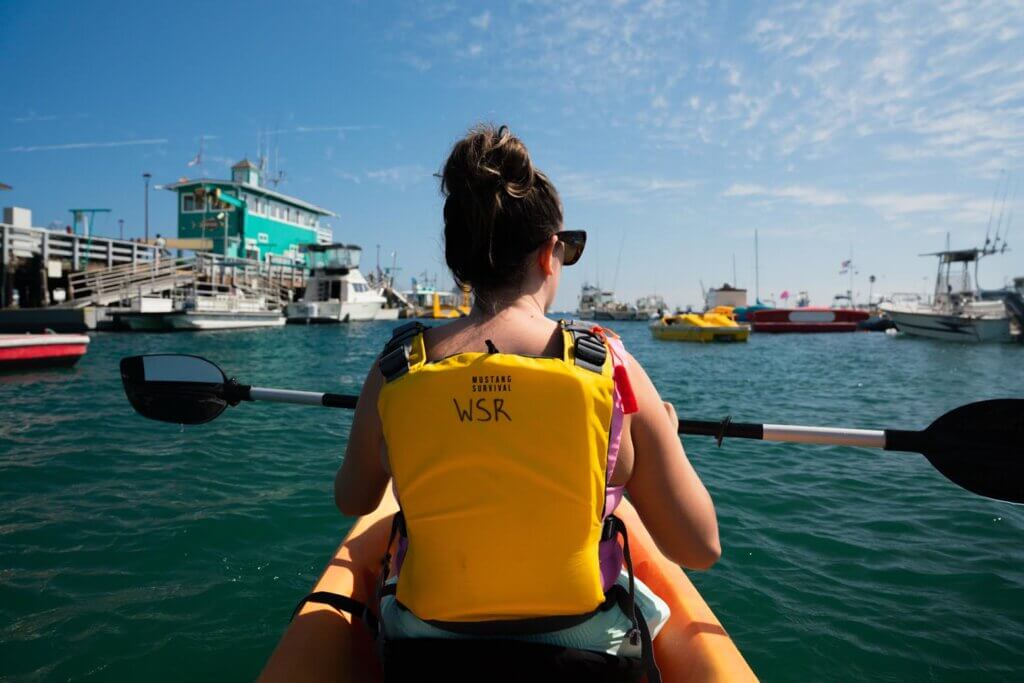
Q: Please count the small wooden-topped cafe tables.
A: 0